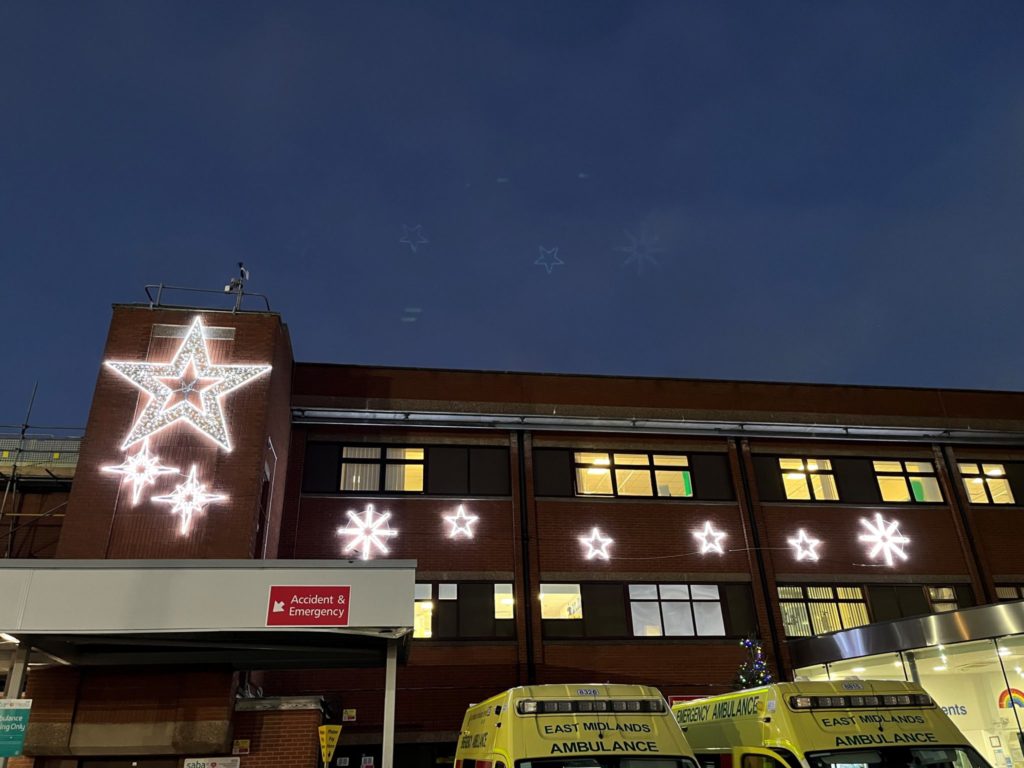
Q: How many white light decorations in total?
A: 9